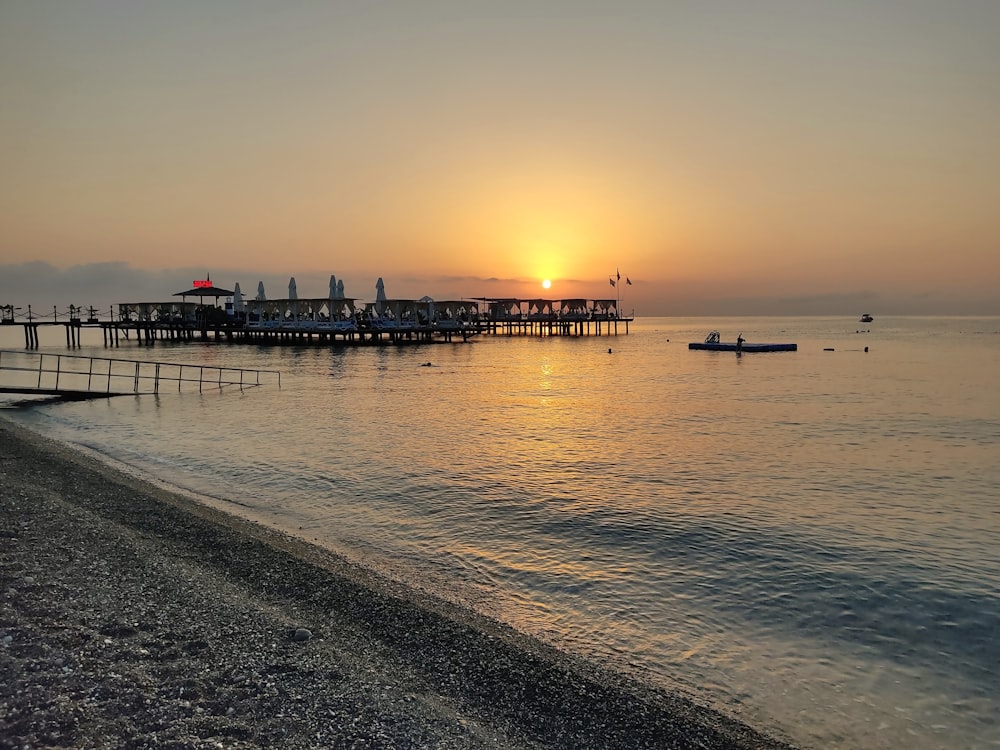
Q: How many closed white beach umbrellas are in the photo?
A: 6